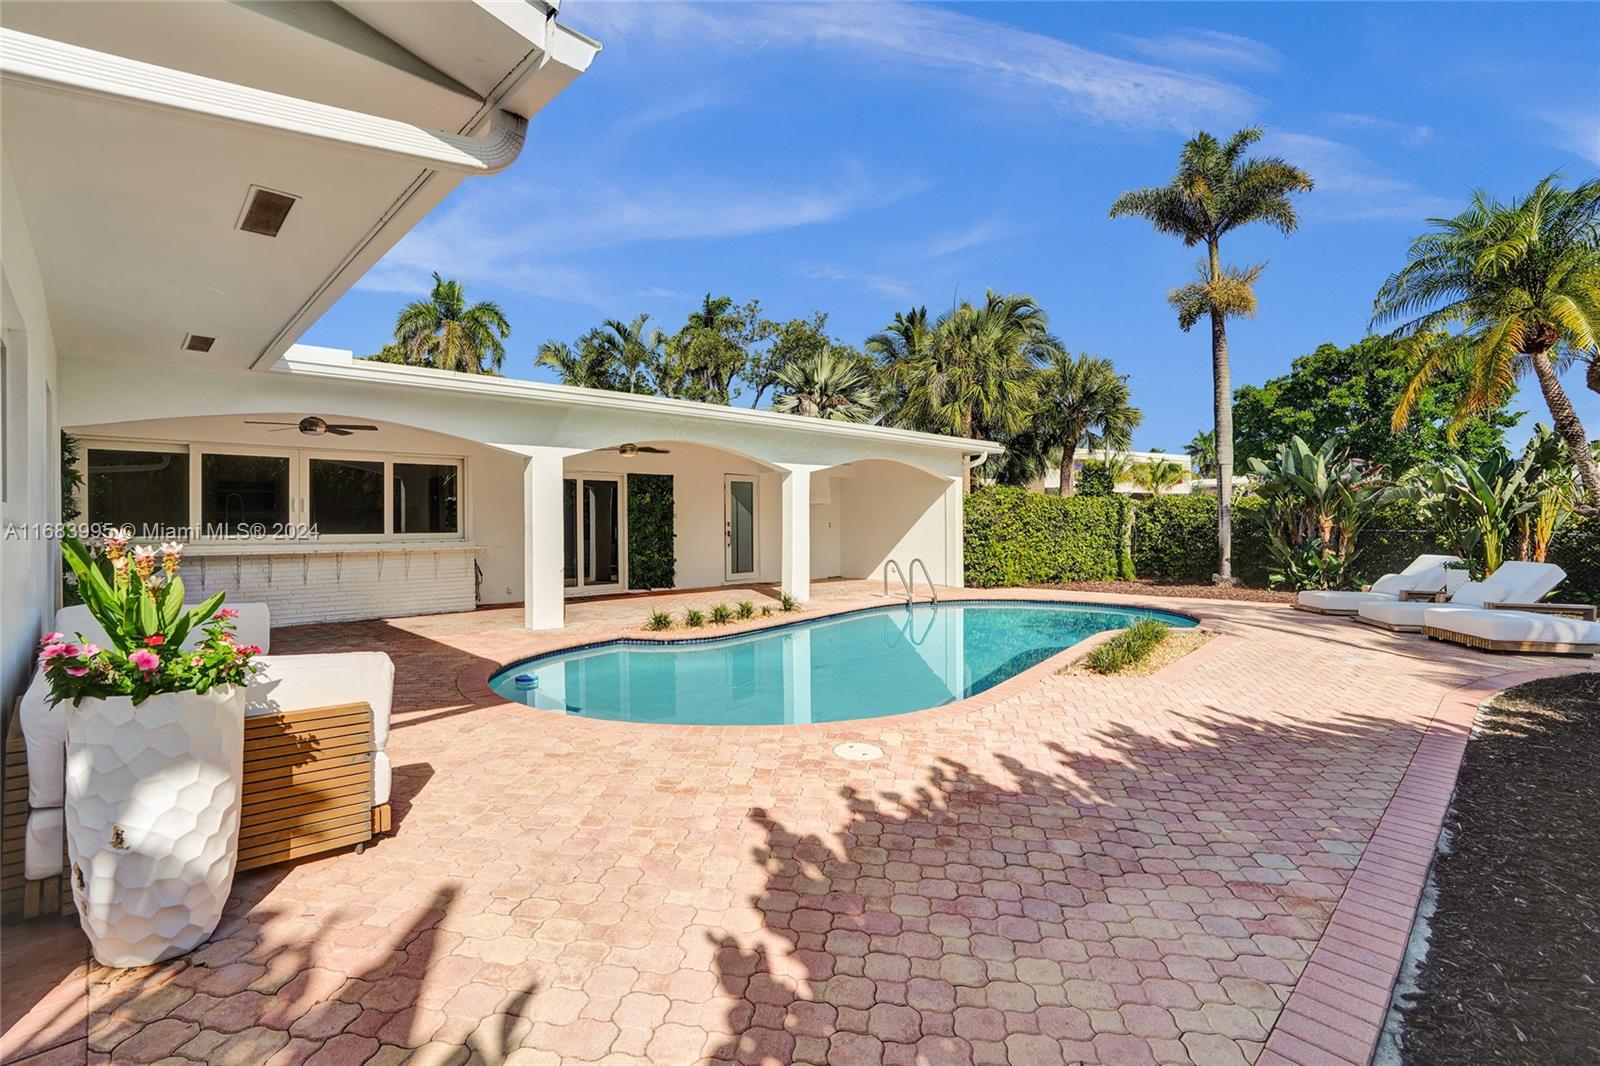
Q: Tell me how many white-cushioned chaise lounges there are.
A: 3